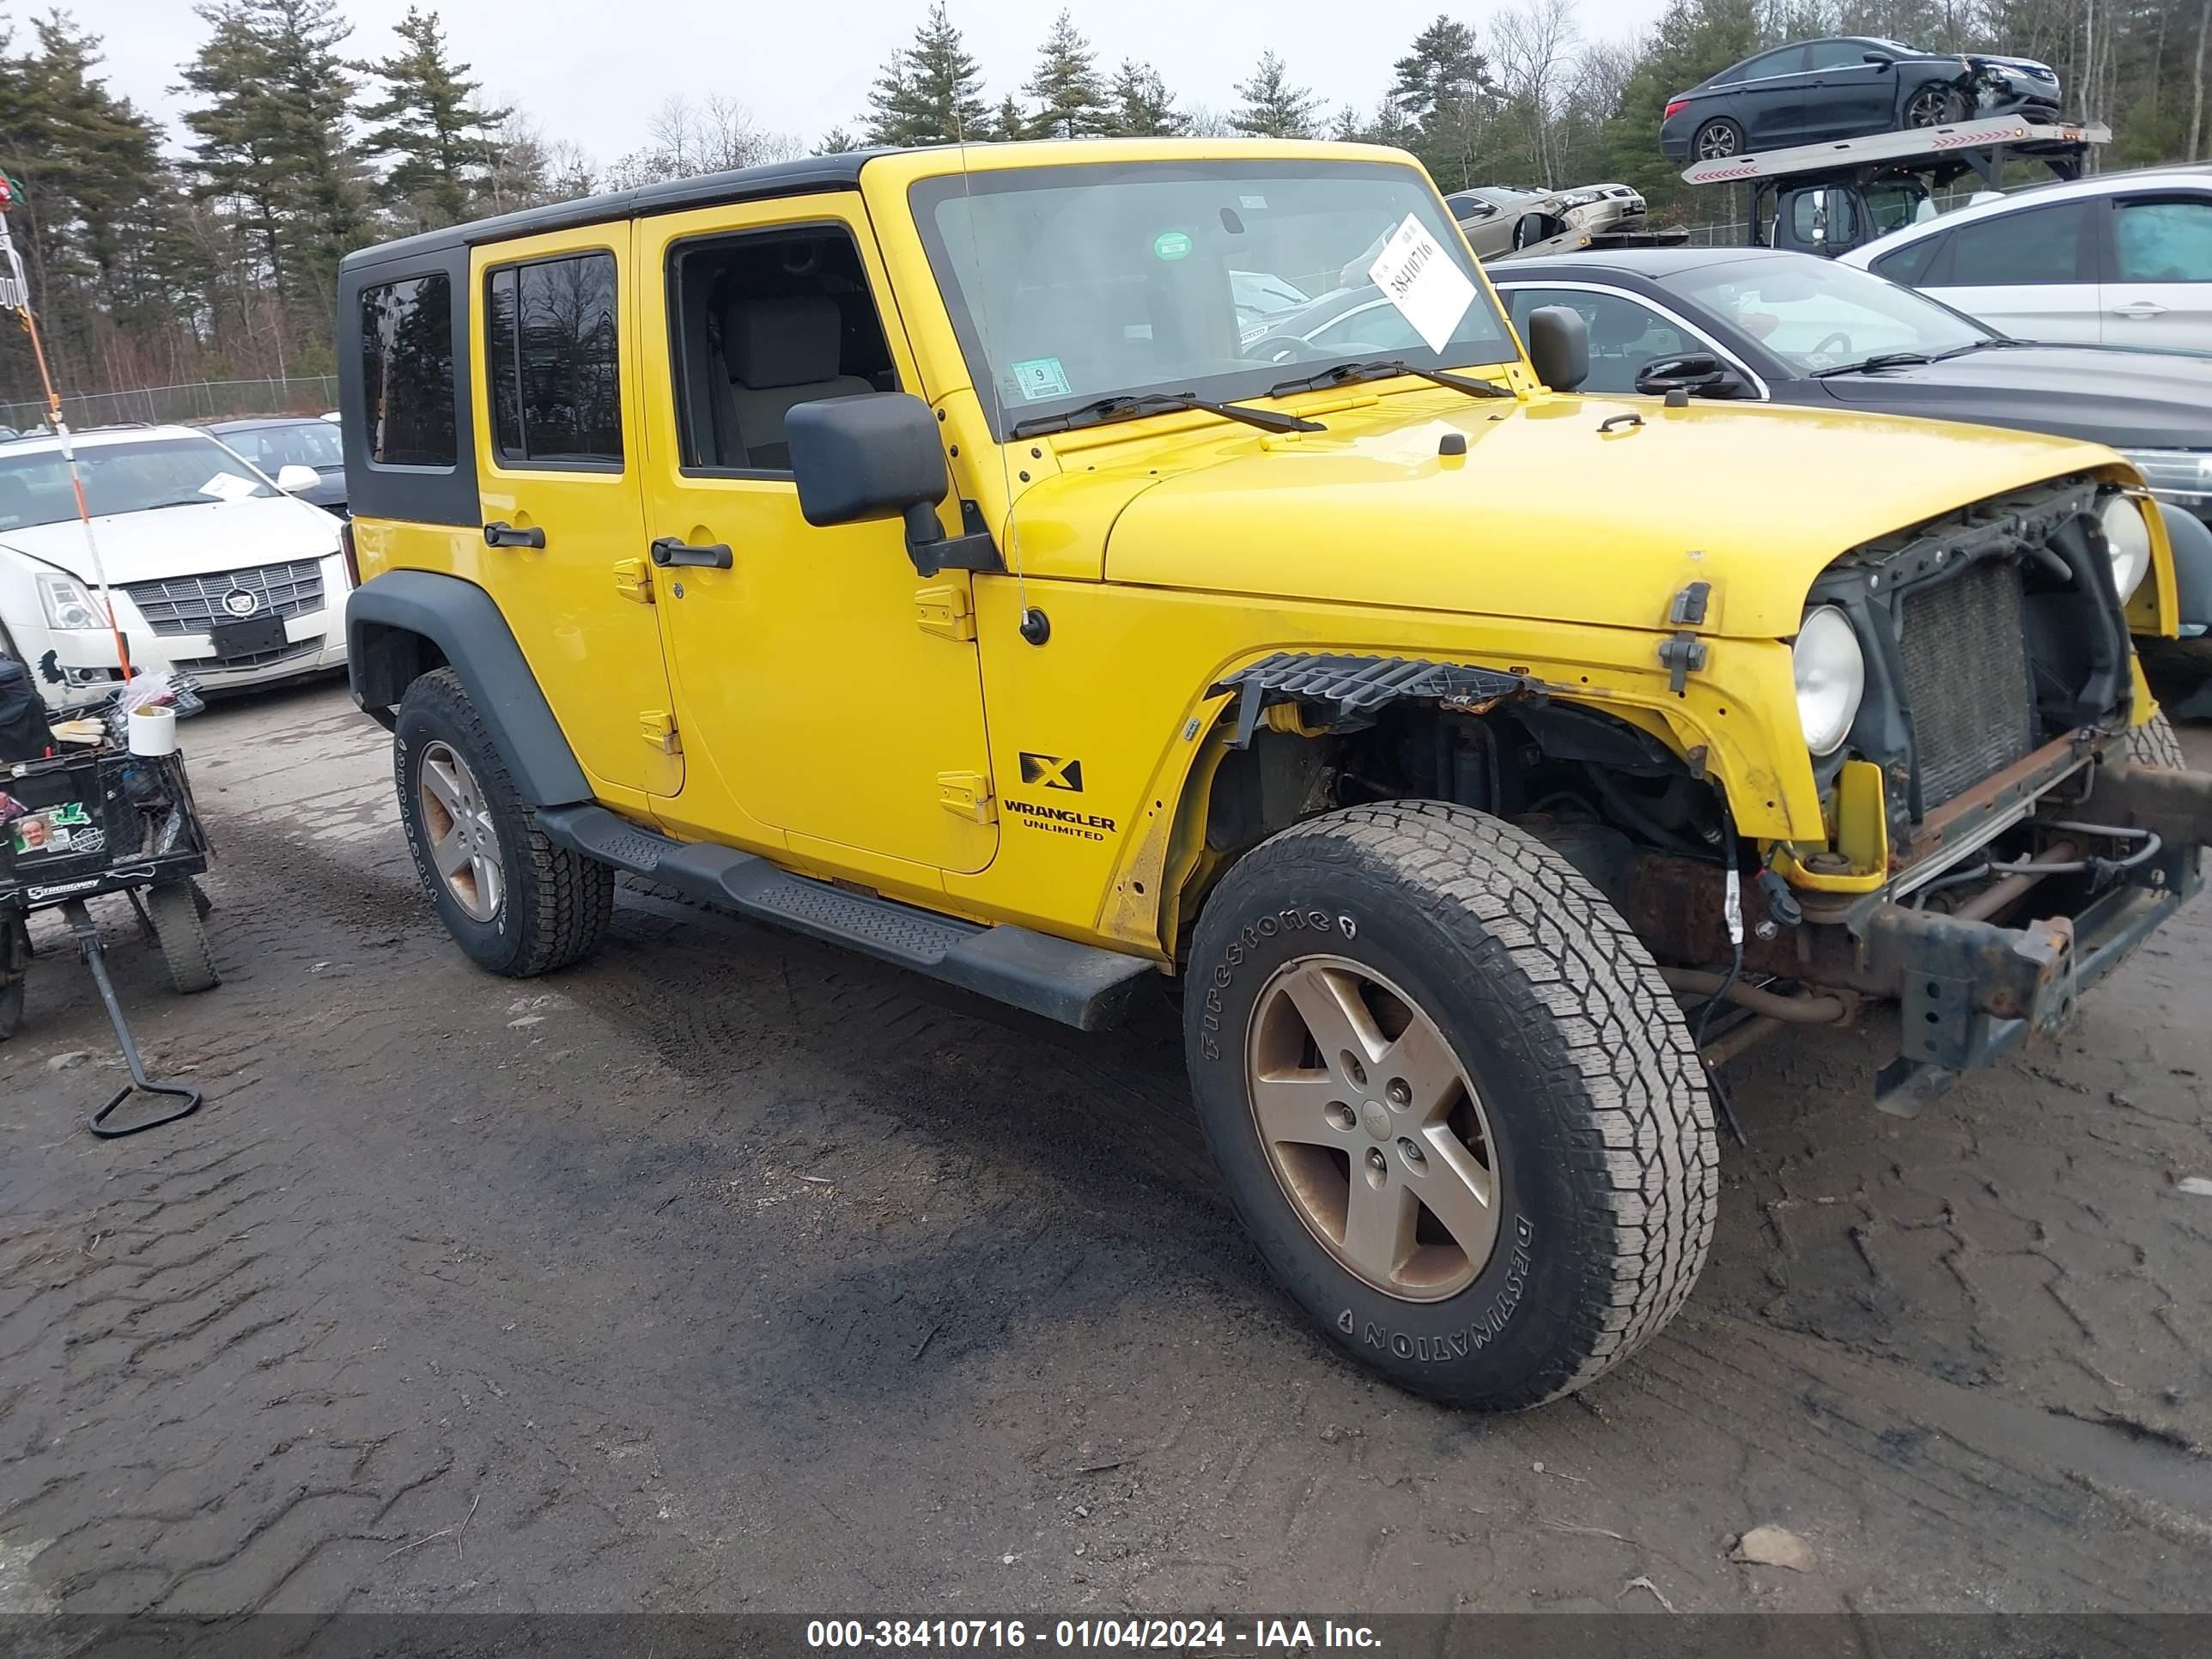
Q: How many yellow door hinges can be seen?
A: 4